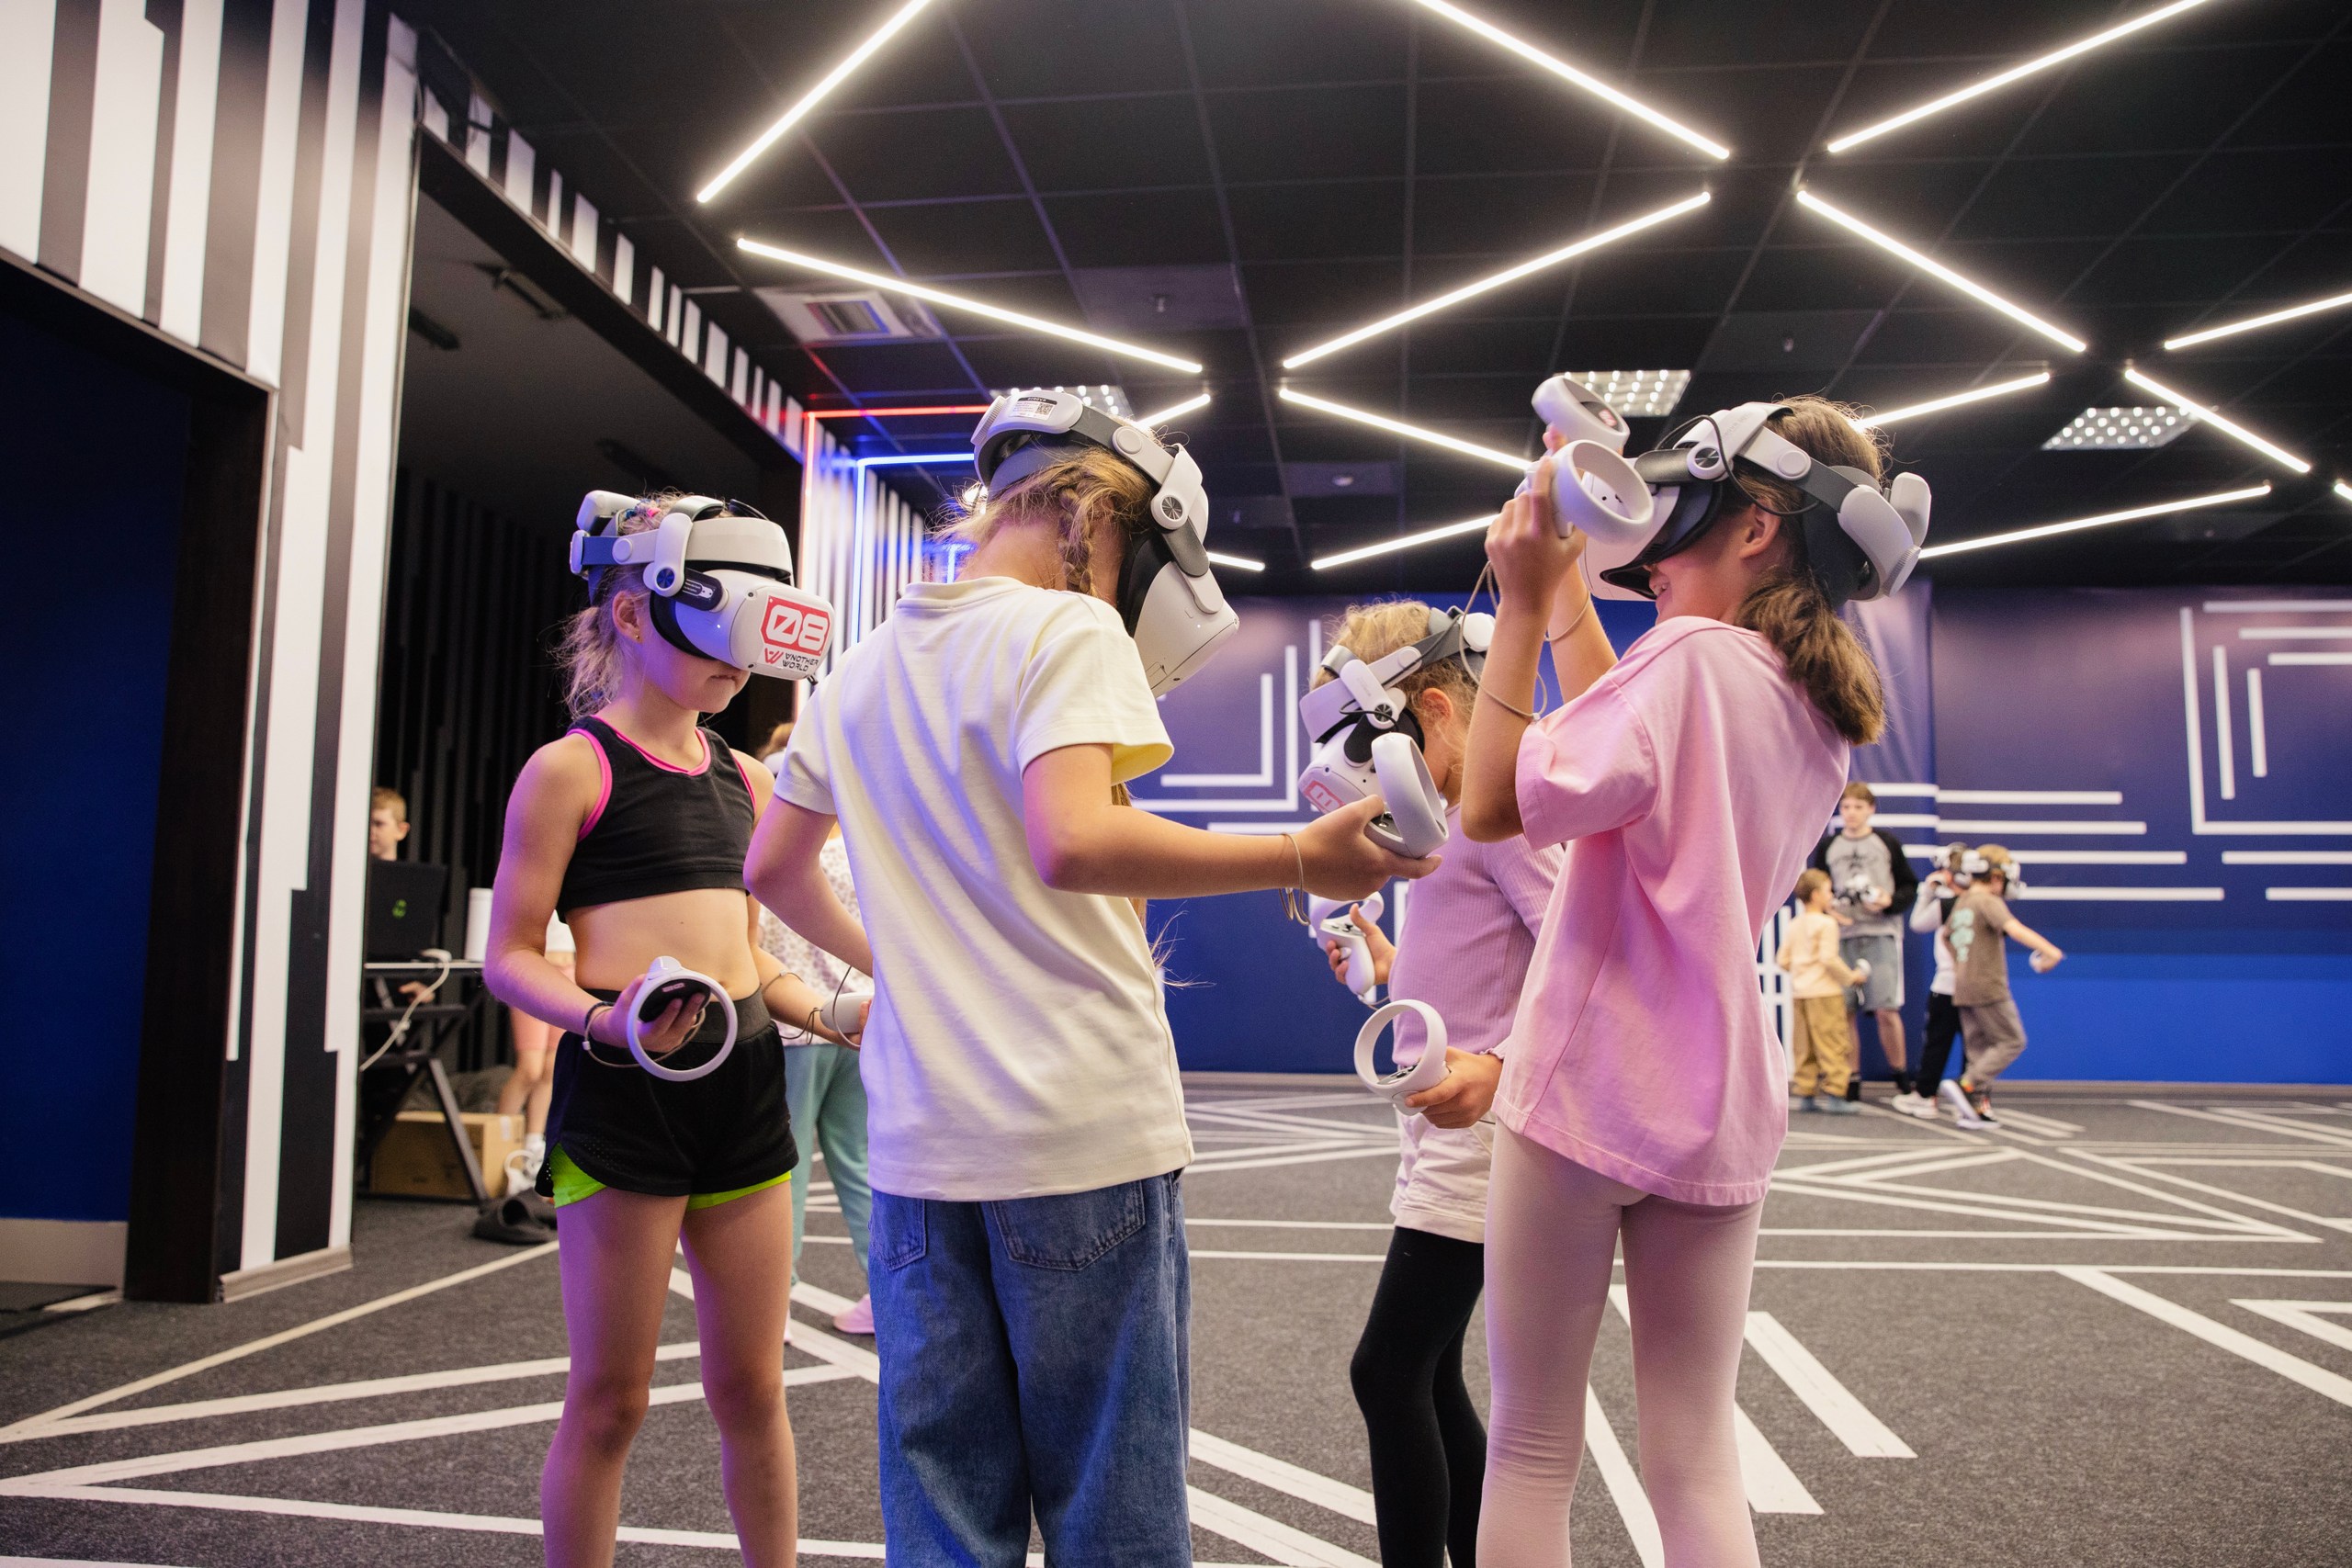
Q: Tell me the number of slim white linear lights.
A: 15